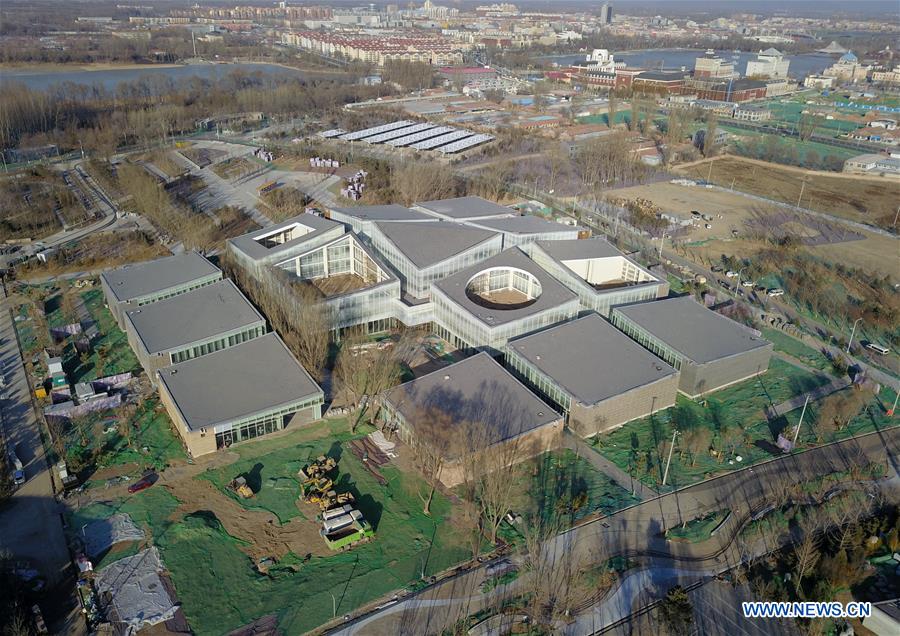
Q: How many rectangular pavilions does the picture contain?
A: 6